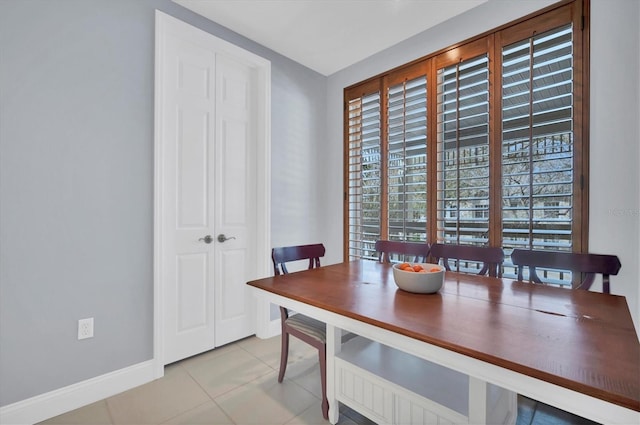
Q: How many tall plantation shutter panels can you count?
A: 4